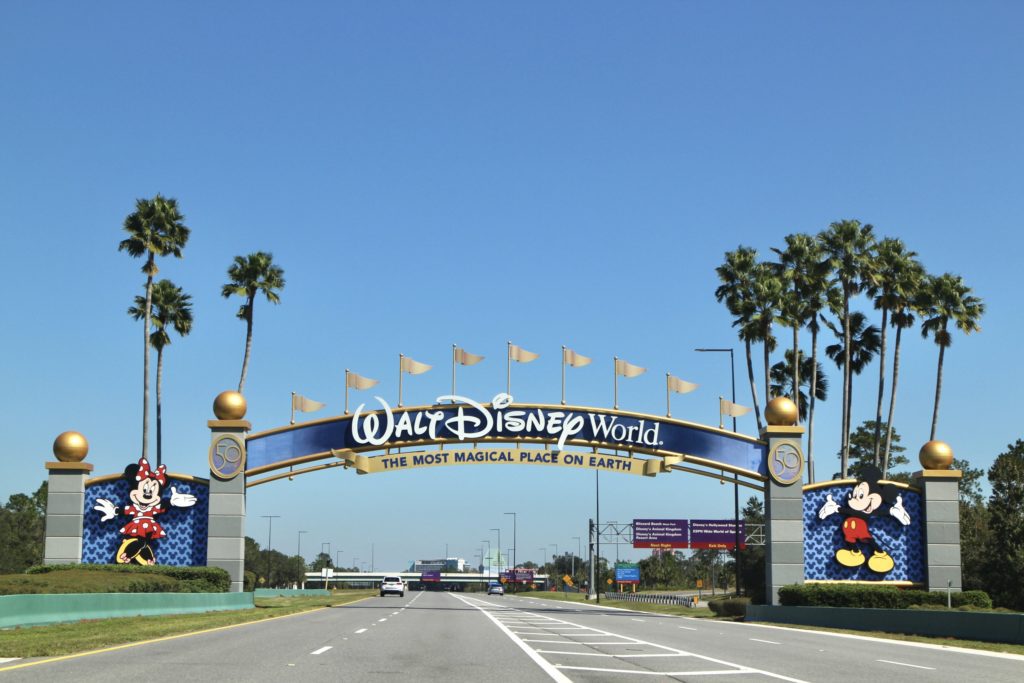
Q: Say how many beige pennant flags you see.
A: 9